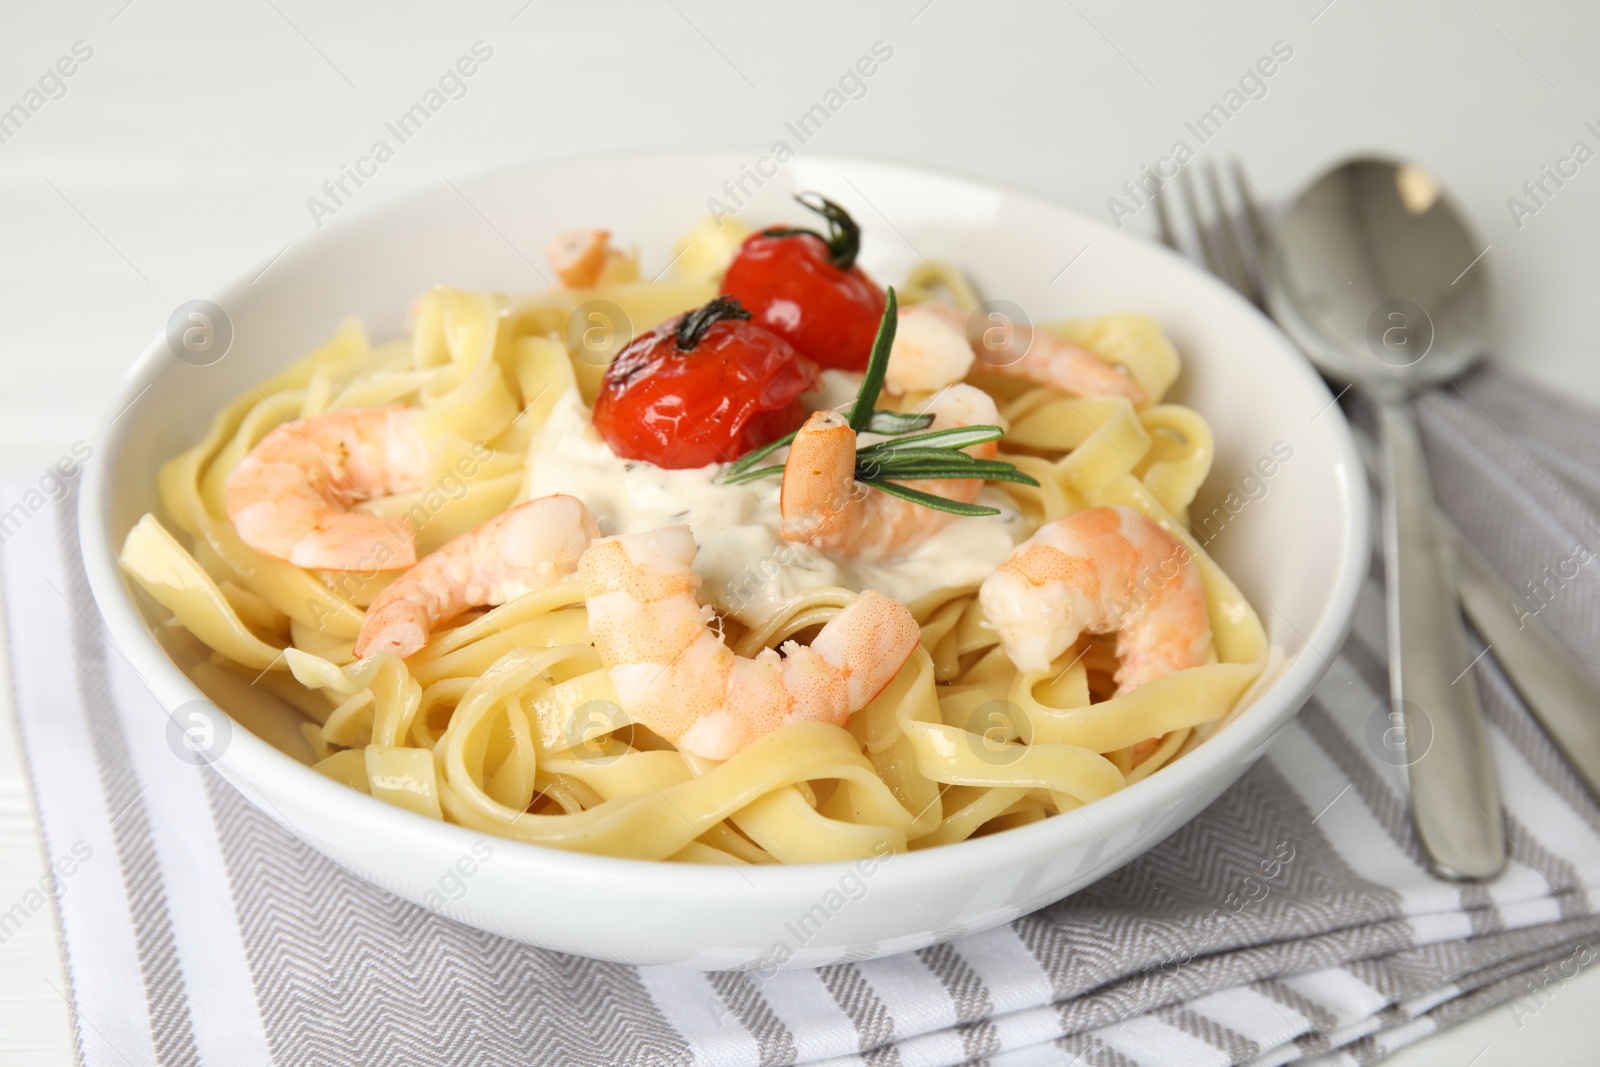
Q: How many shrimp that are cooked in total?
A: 7